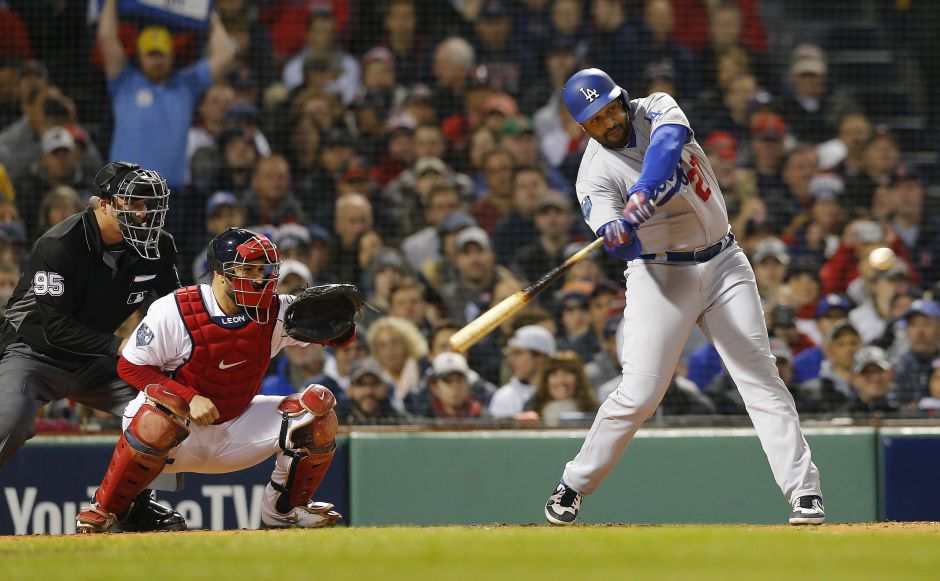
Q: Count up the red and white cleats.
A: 2